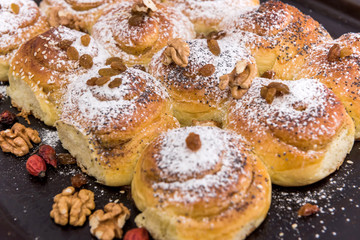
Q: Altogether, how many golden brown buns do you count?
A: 11